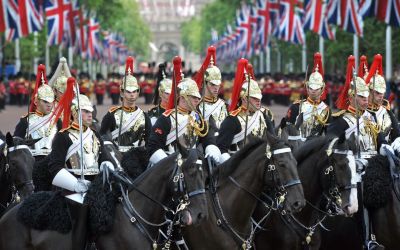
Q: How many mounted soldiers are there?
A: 12